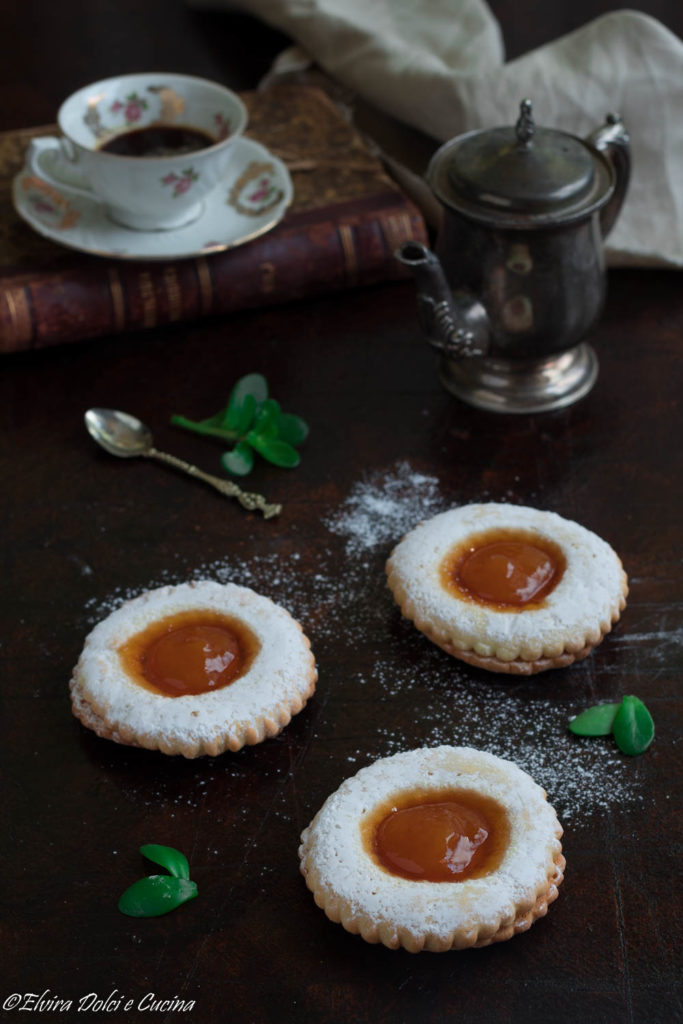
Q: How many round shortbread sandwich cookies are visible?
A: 3